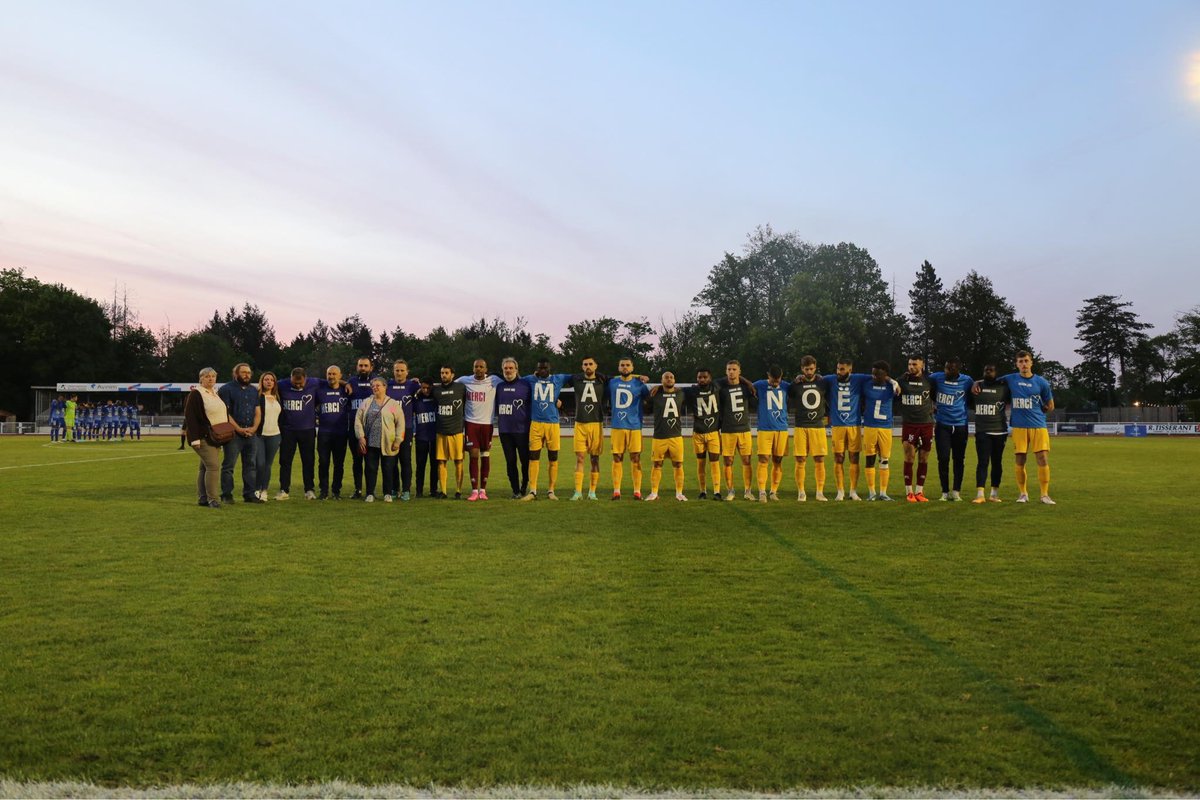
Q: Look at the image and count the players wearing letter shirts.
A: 10